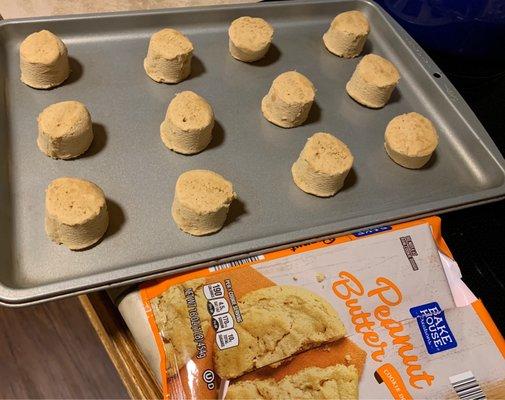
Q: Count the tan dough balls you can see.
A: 12